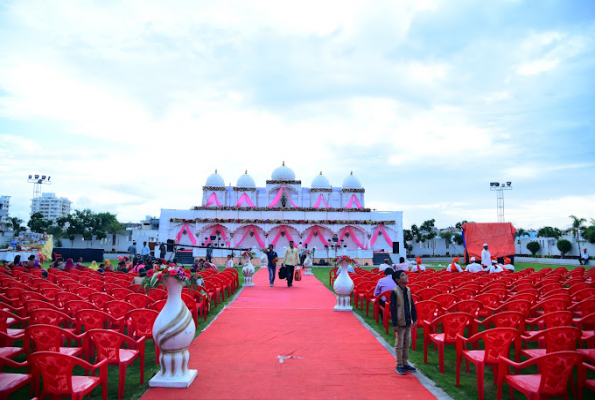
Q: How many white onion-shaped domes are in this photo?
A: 5